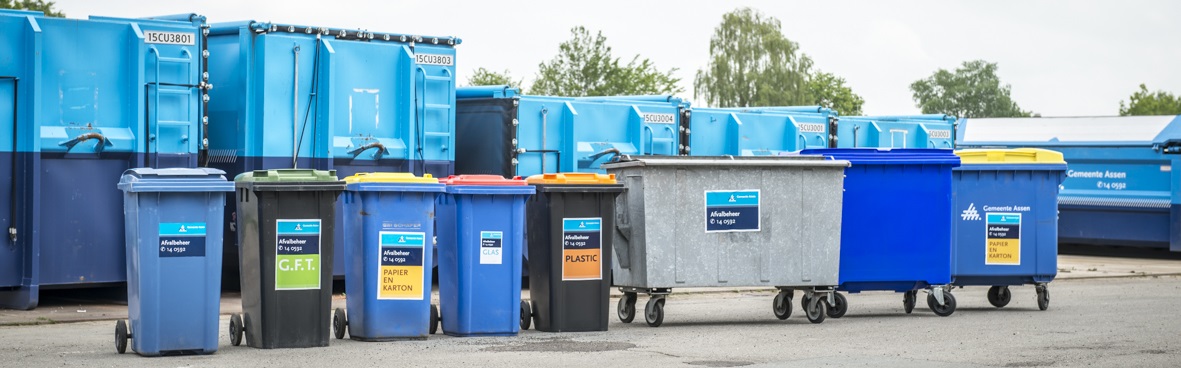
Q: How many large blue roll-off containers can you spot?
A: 6